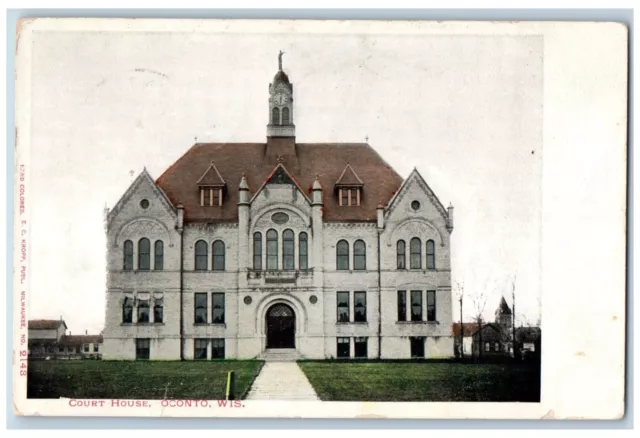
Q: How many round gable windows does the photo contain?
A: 2